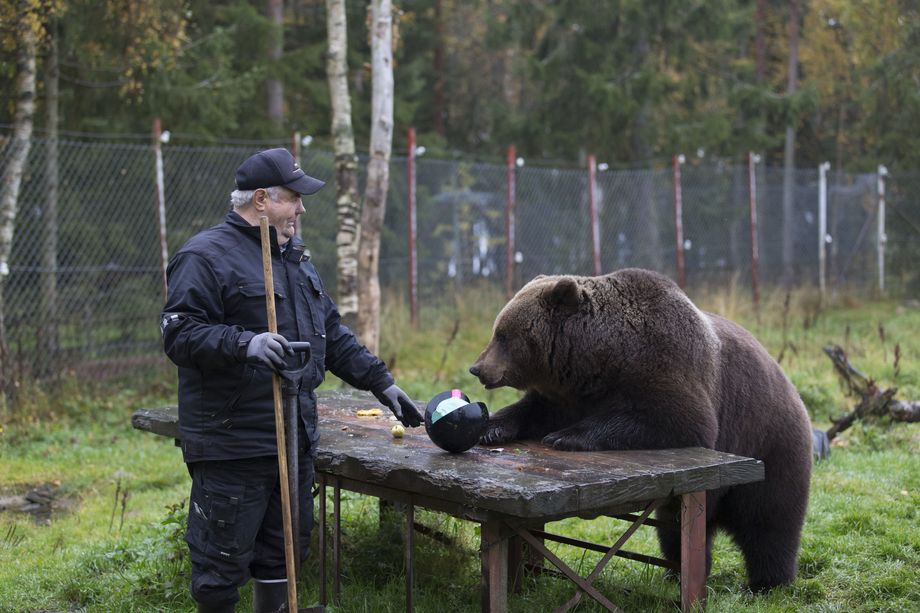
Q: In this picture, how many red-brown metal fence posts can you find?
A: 7